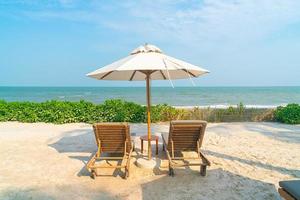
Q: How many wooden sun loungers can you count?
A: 2